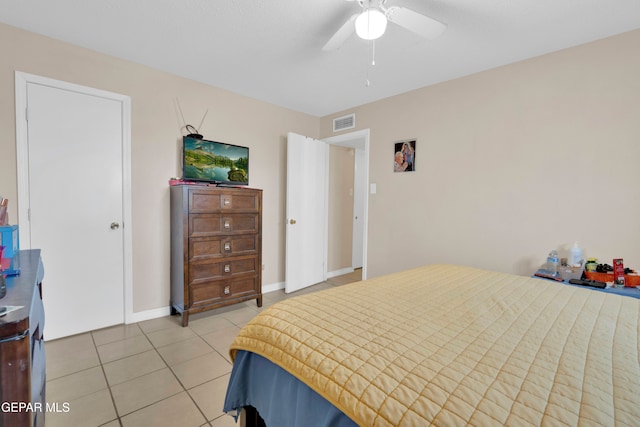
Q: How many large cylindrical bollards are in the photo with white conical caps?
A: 0